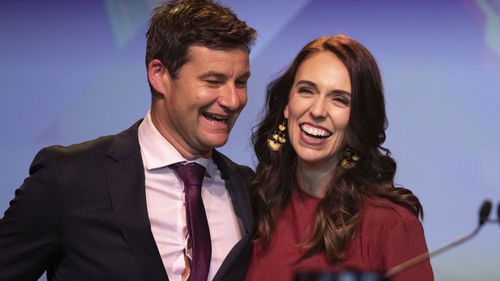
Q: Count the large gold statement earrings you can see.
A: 2